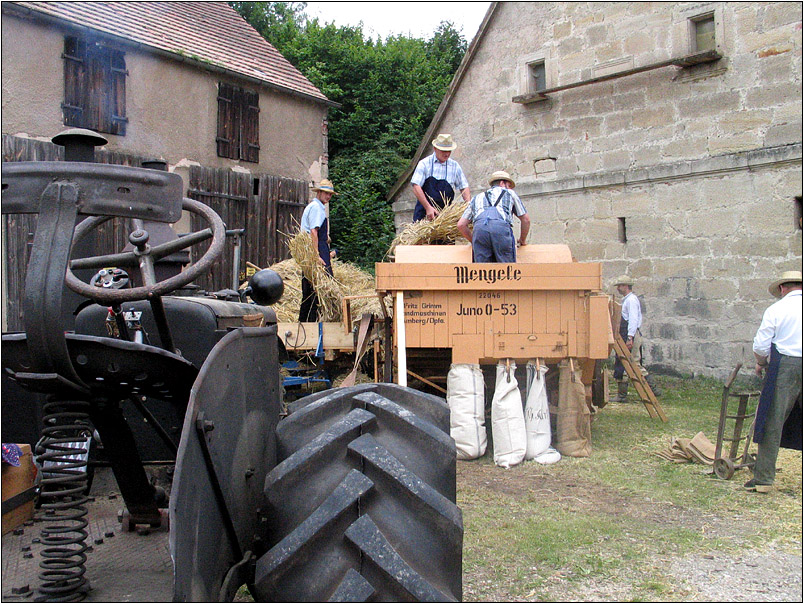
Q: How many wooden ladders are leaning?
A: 1